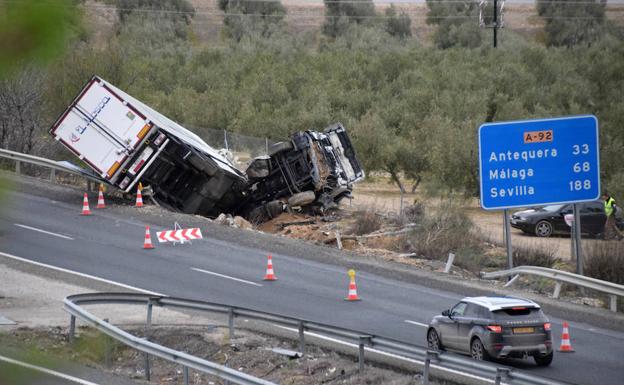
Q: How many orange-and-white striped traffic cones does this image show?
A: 7